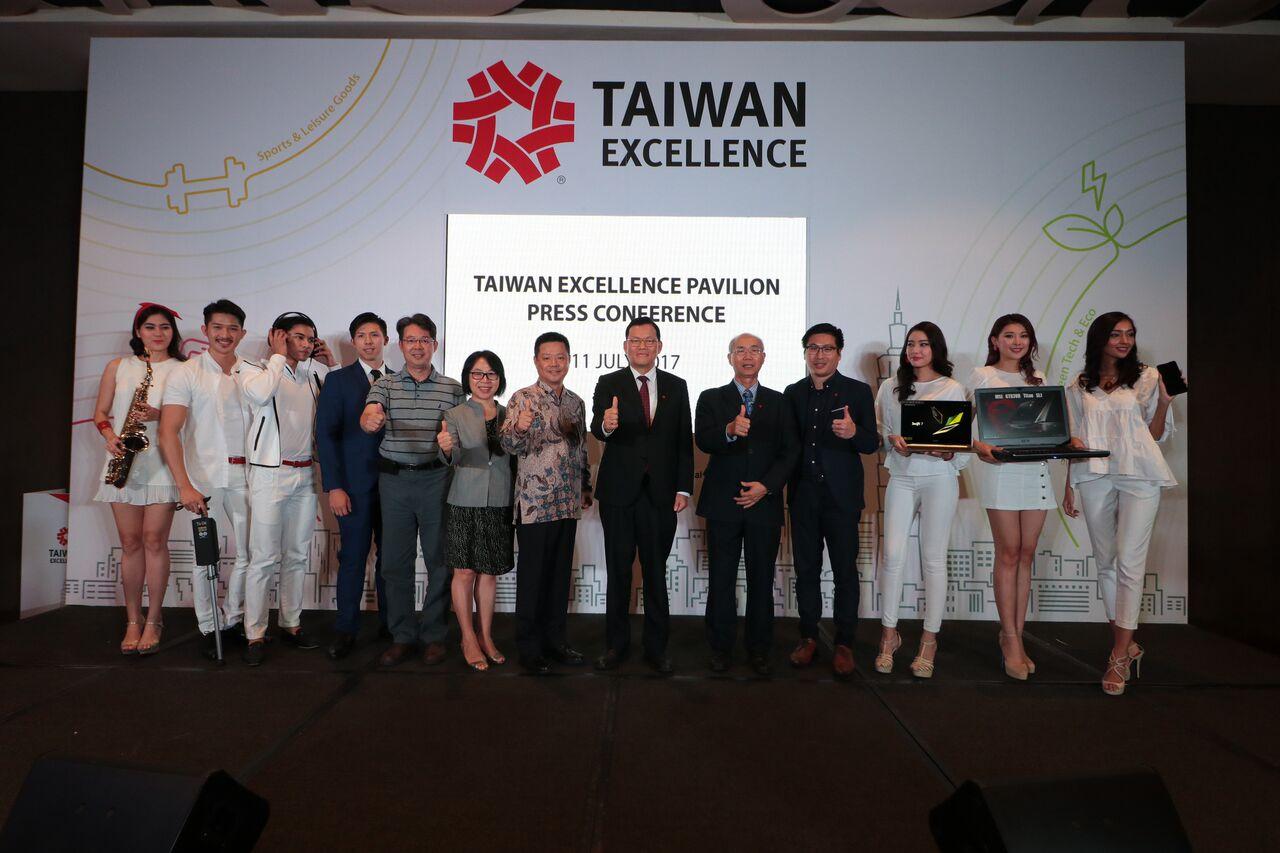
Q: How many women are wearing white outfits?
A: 4